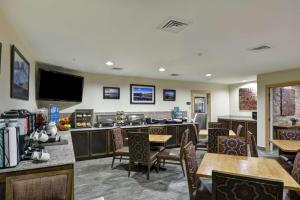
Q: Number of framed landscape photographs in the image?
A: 4